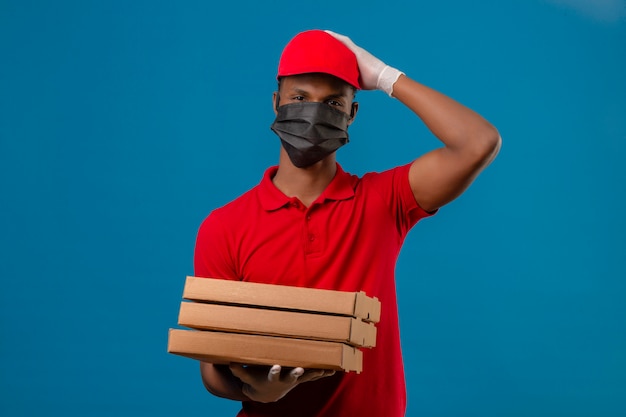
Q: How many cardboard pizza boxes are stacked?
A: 3